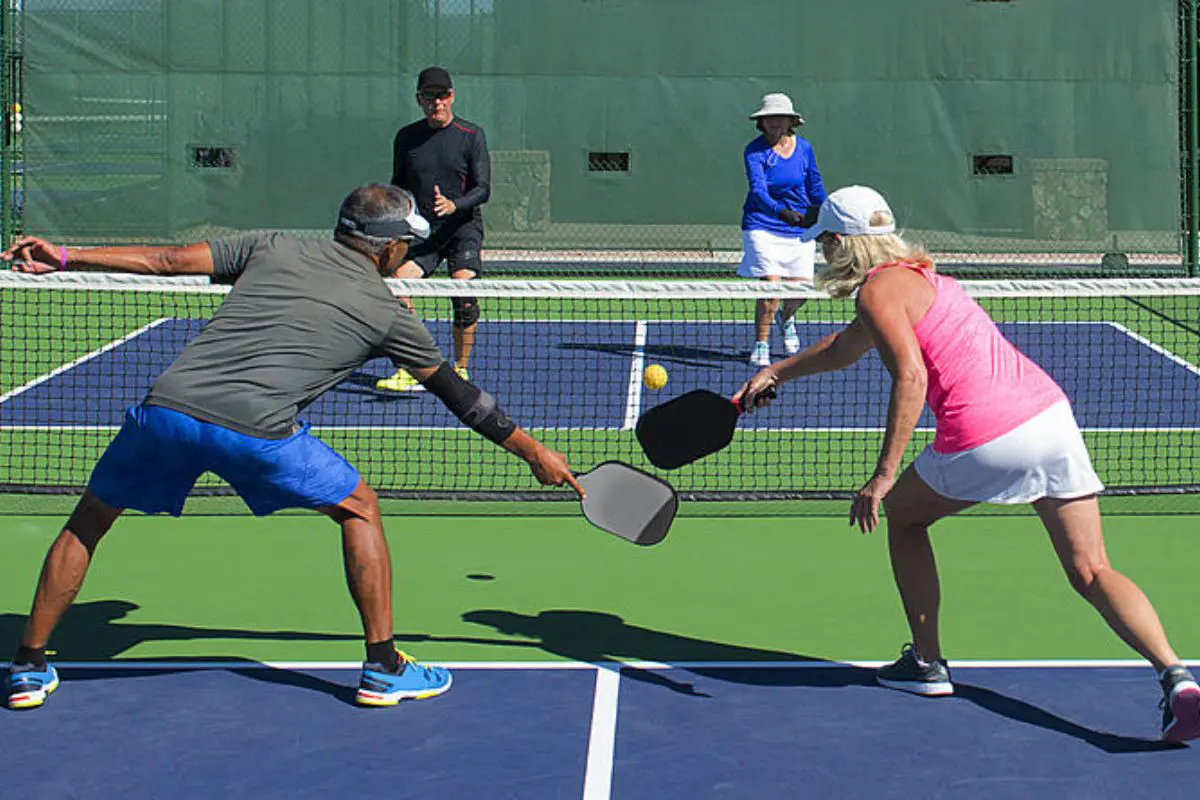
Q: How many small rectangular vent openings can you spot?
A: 3